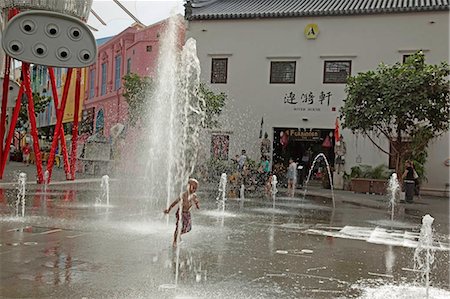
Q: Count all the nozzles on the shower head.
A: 7